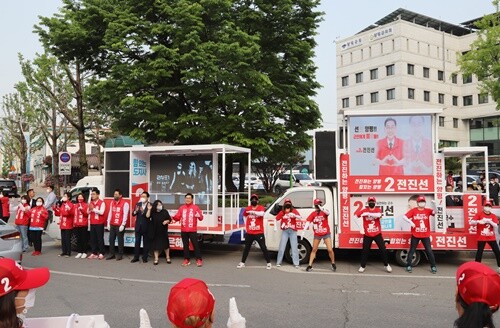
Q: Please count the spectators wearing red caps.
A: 3